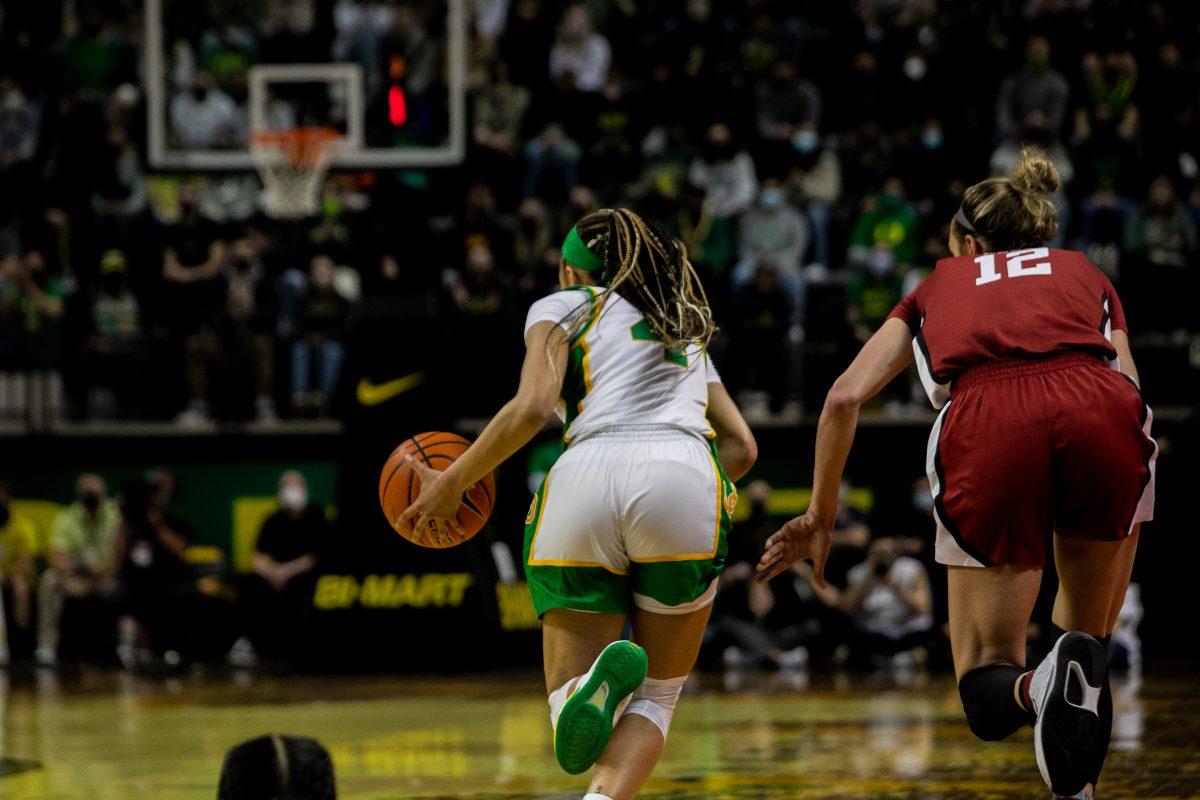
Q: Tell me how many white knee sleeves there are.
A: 2